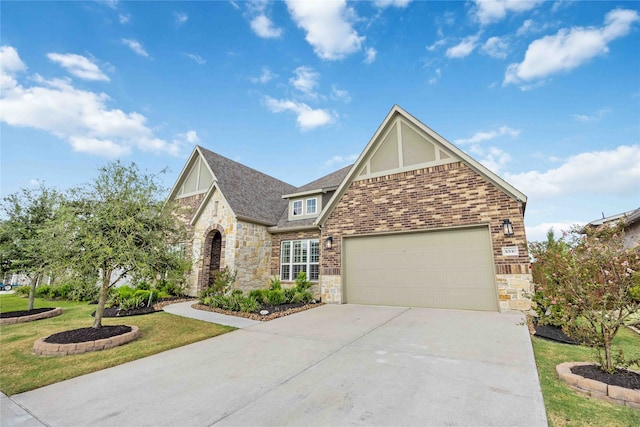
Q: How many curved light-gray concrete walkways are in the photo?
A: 1